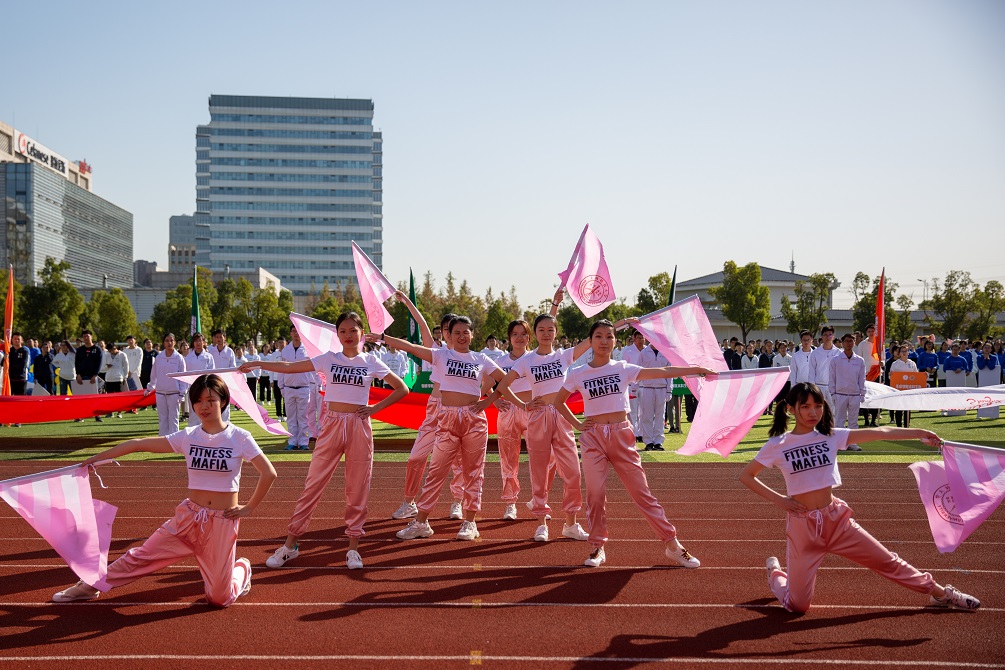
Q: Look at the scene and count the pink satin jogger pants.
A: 8